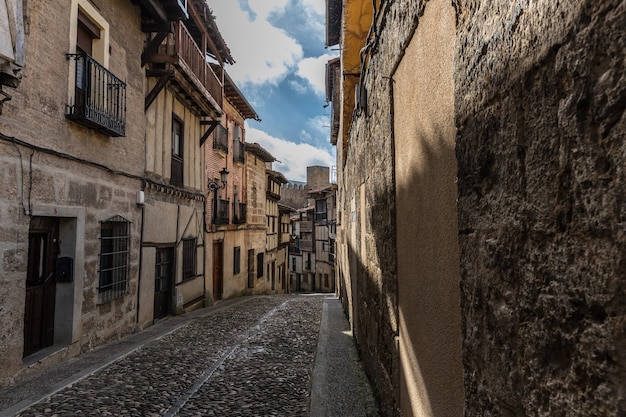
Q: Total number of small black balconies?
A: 5